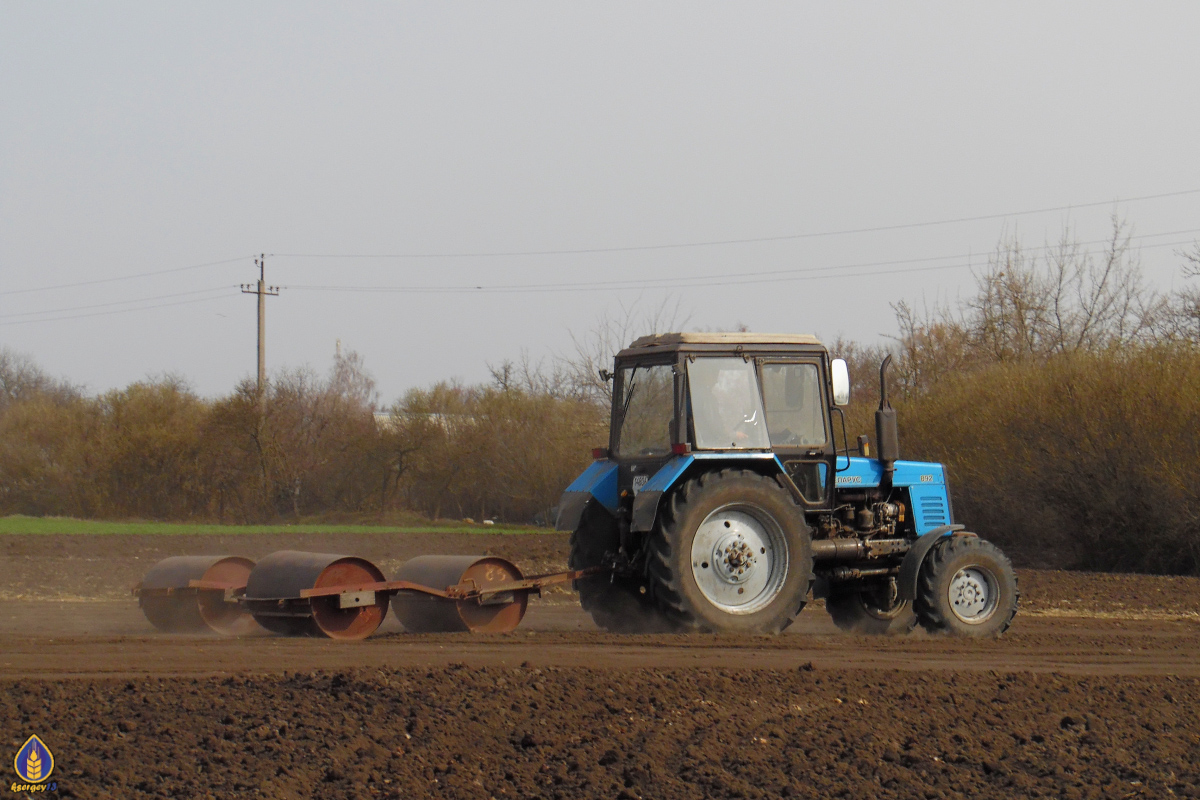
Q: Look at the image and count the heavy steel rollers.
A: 3